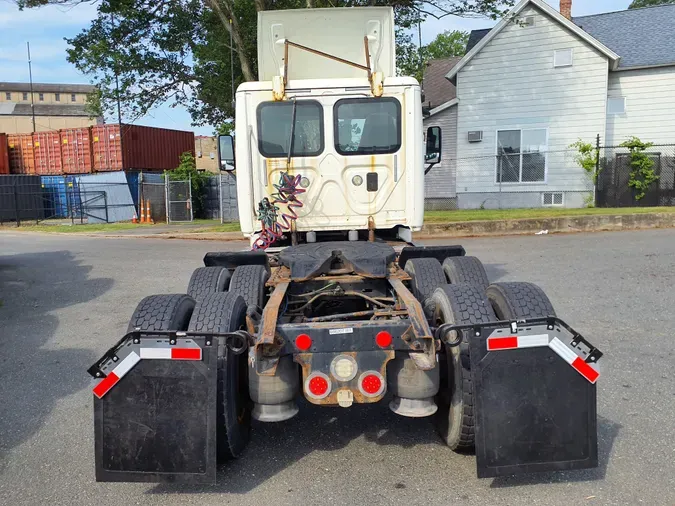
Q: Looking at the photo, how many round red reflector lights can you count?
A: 4